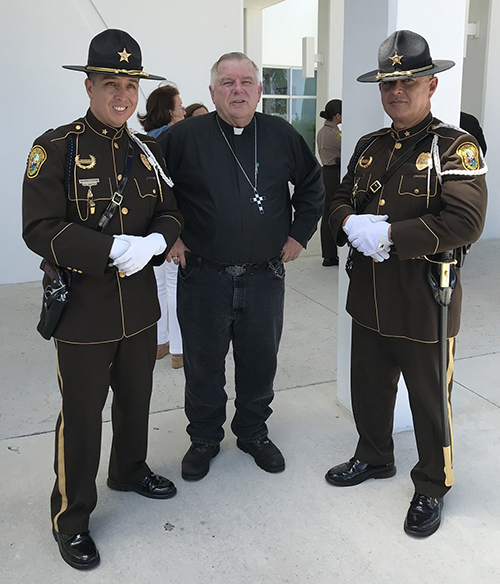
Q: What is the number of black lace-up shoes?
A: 6